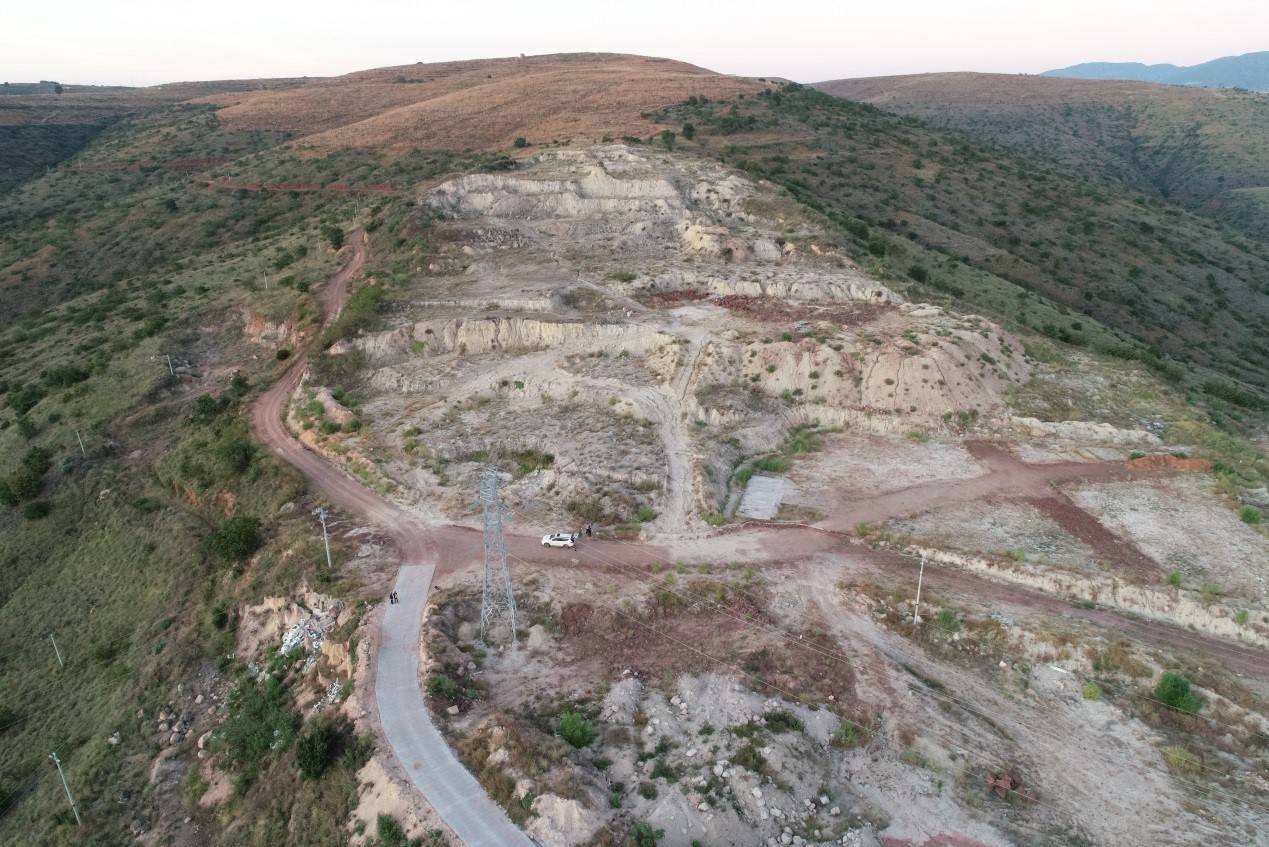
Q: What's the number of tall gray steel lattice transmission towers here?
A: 1